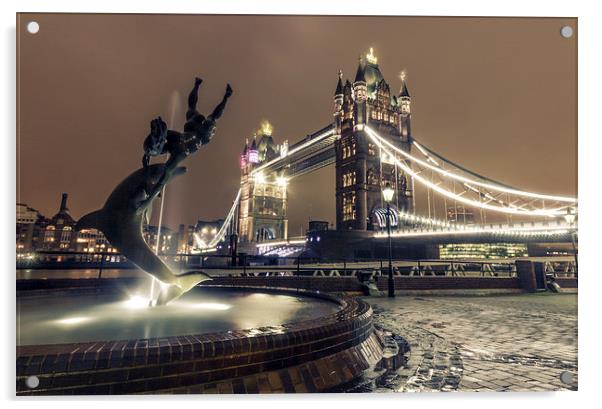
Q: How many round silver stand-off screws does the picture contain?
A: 4